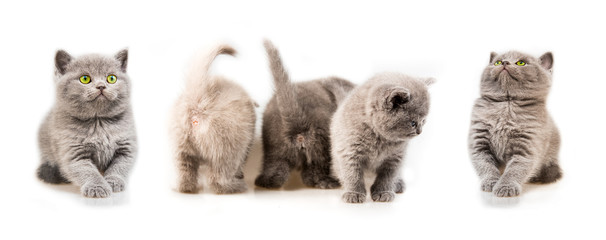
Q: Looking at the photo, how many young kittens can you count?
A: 5